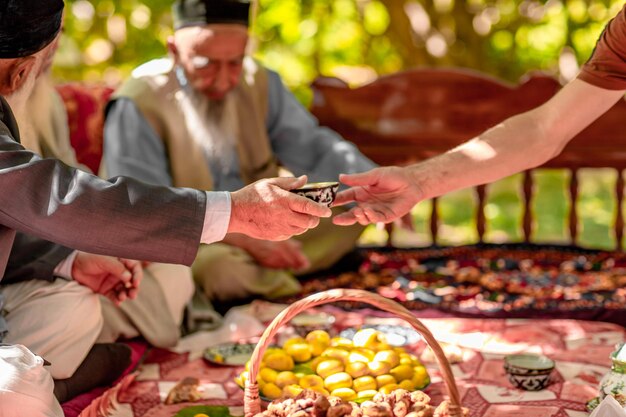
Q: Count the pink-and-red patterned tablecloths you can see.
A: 1